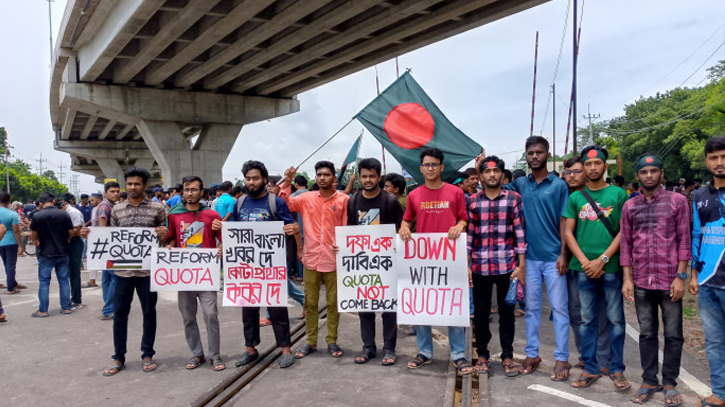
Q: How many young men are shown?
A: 12